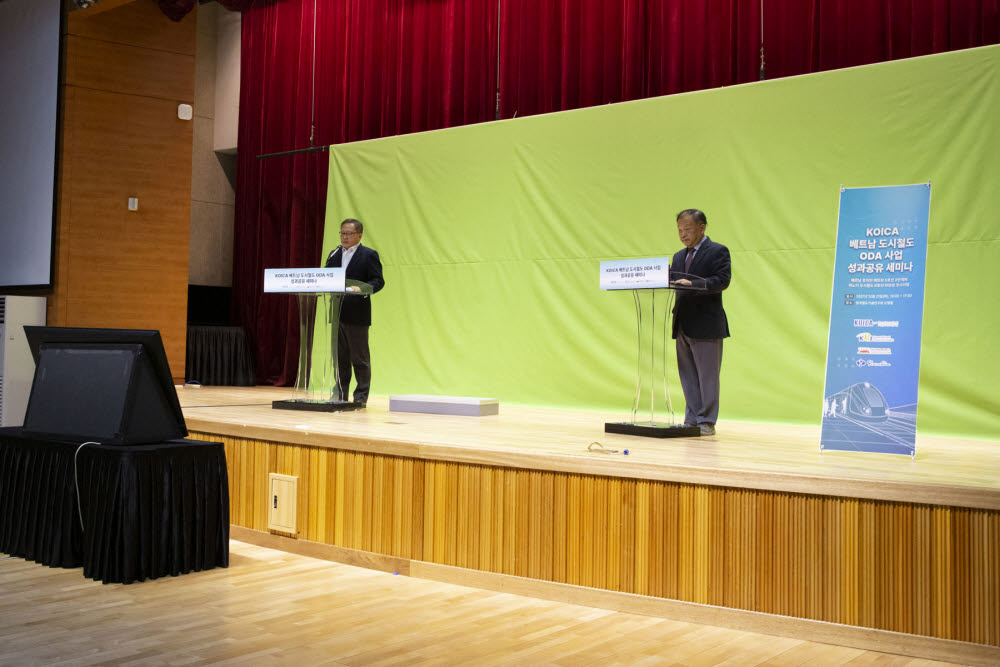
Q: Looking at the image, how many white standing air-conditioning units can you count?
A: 1